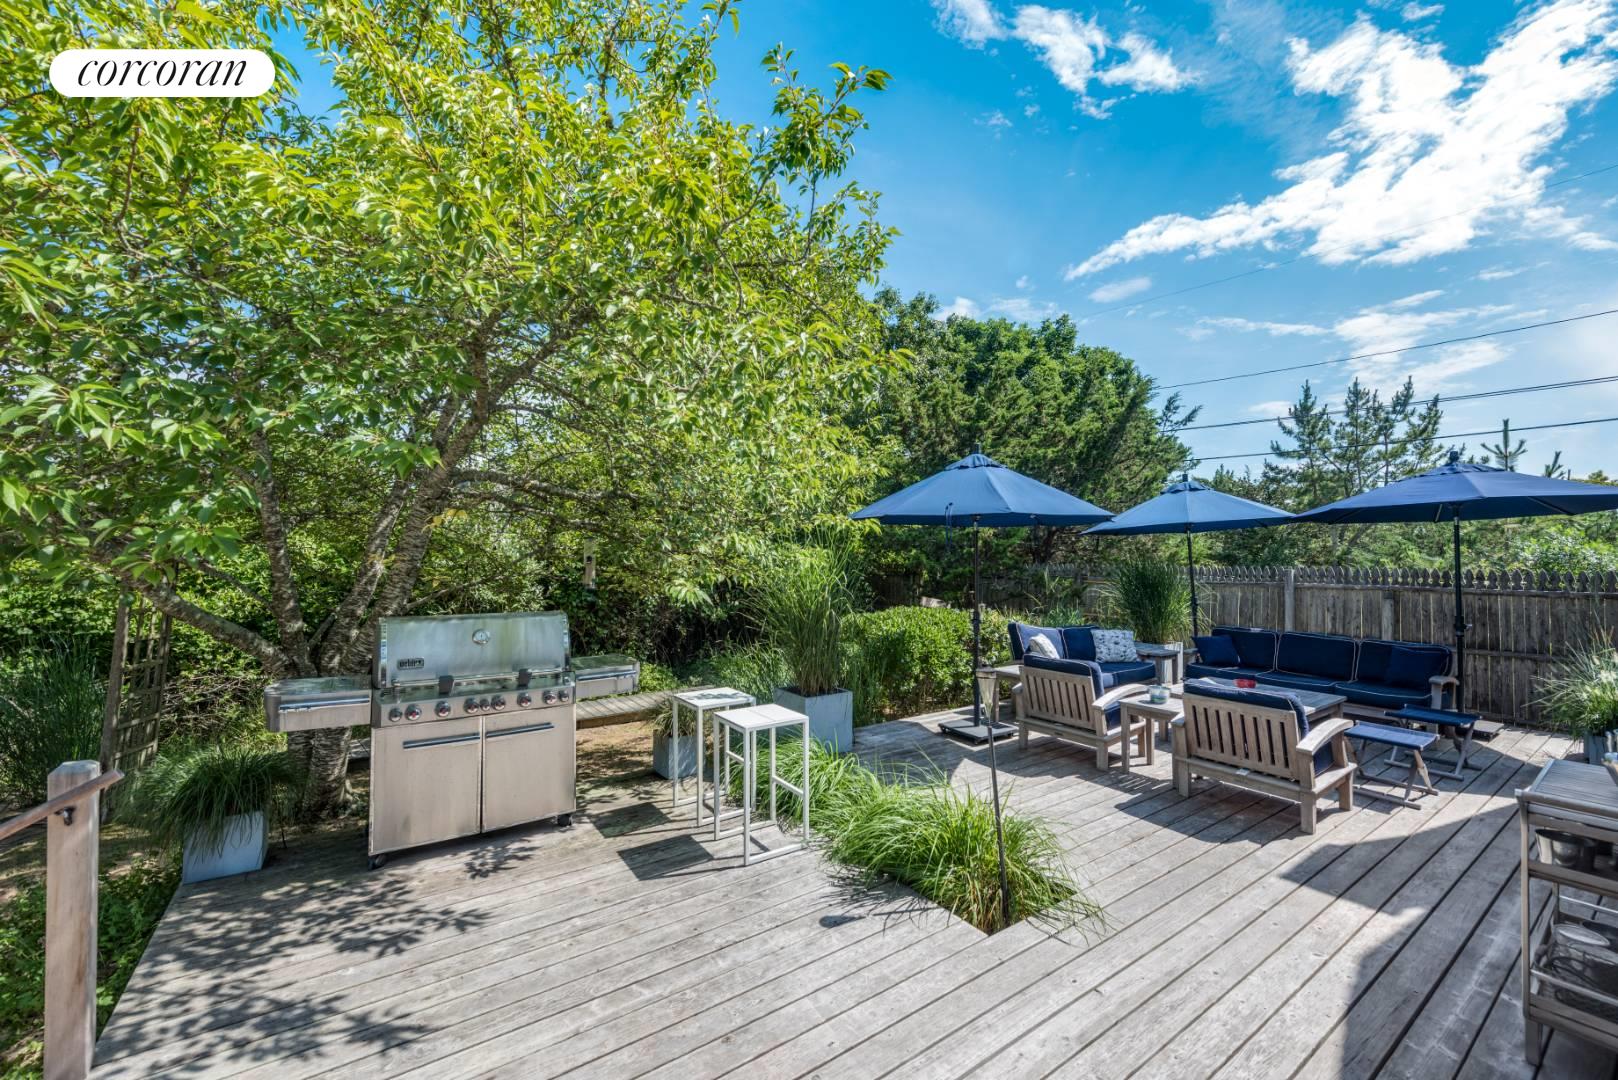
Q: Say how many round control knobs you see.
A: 9